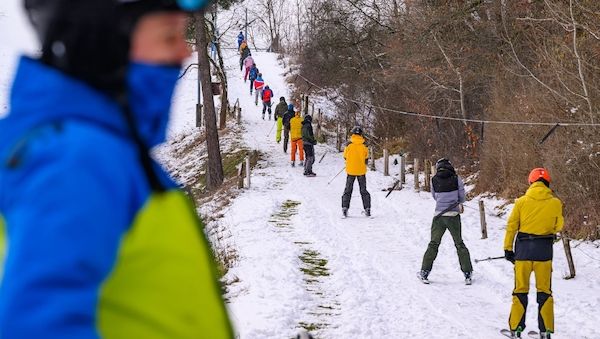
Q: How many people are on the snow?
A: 15